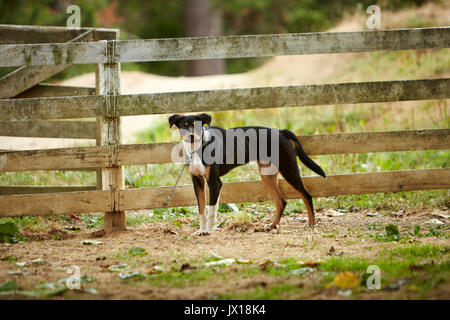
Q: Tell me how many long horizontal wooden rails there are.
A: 4